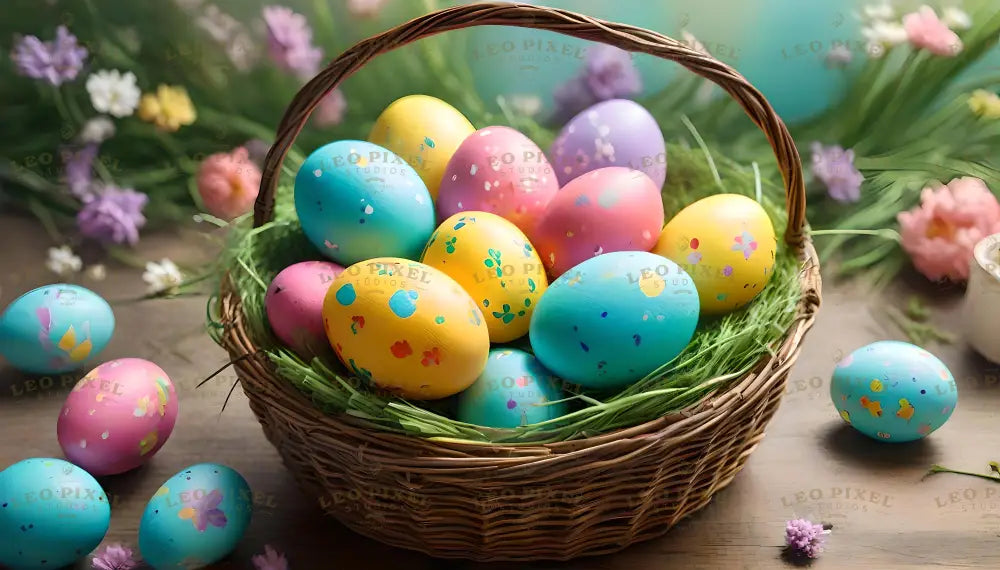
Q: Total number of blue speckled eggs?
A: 7